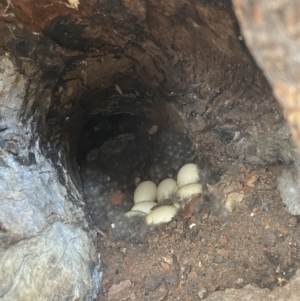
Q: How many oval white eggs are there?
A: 7